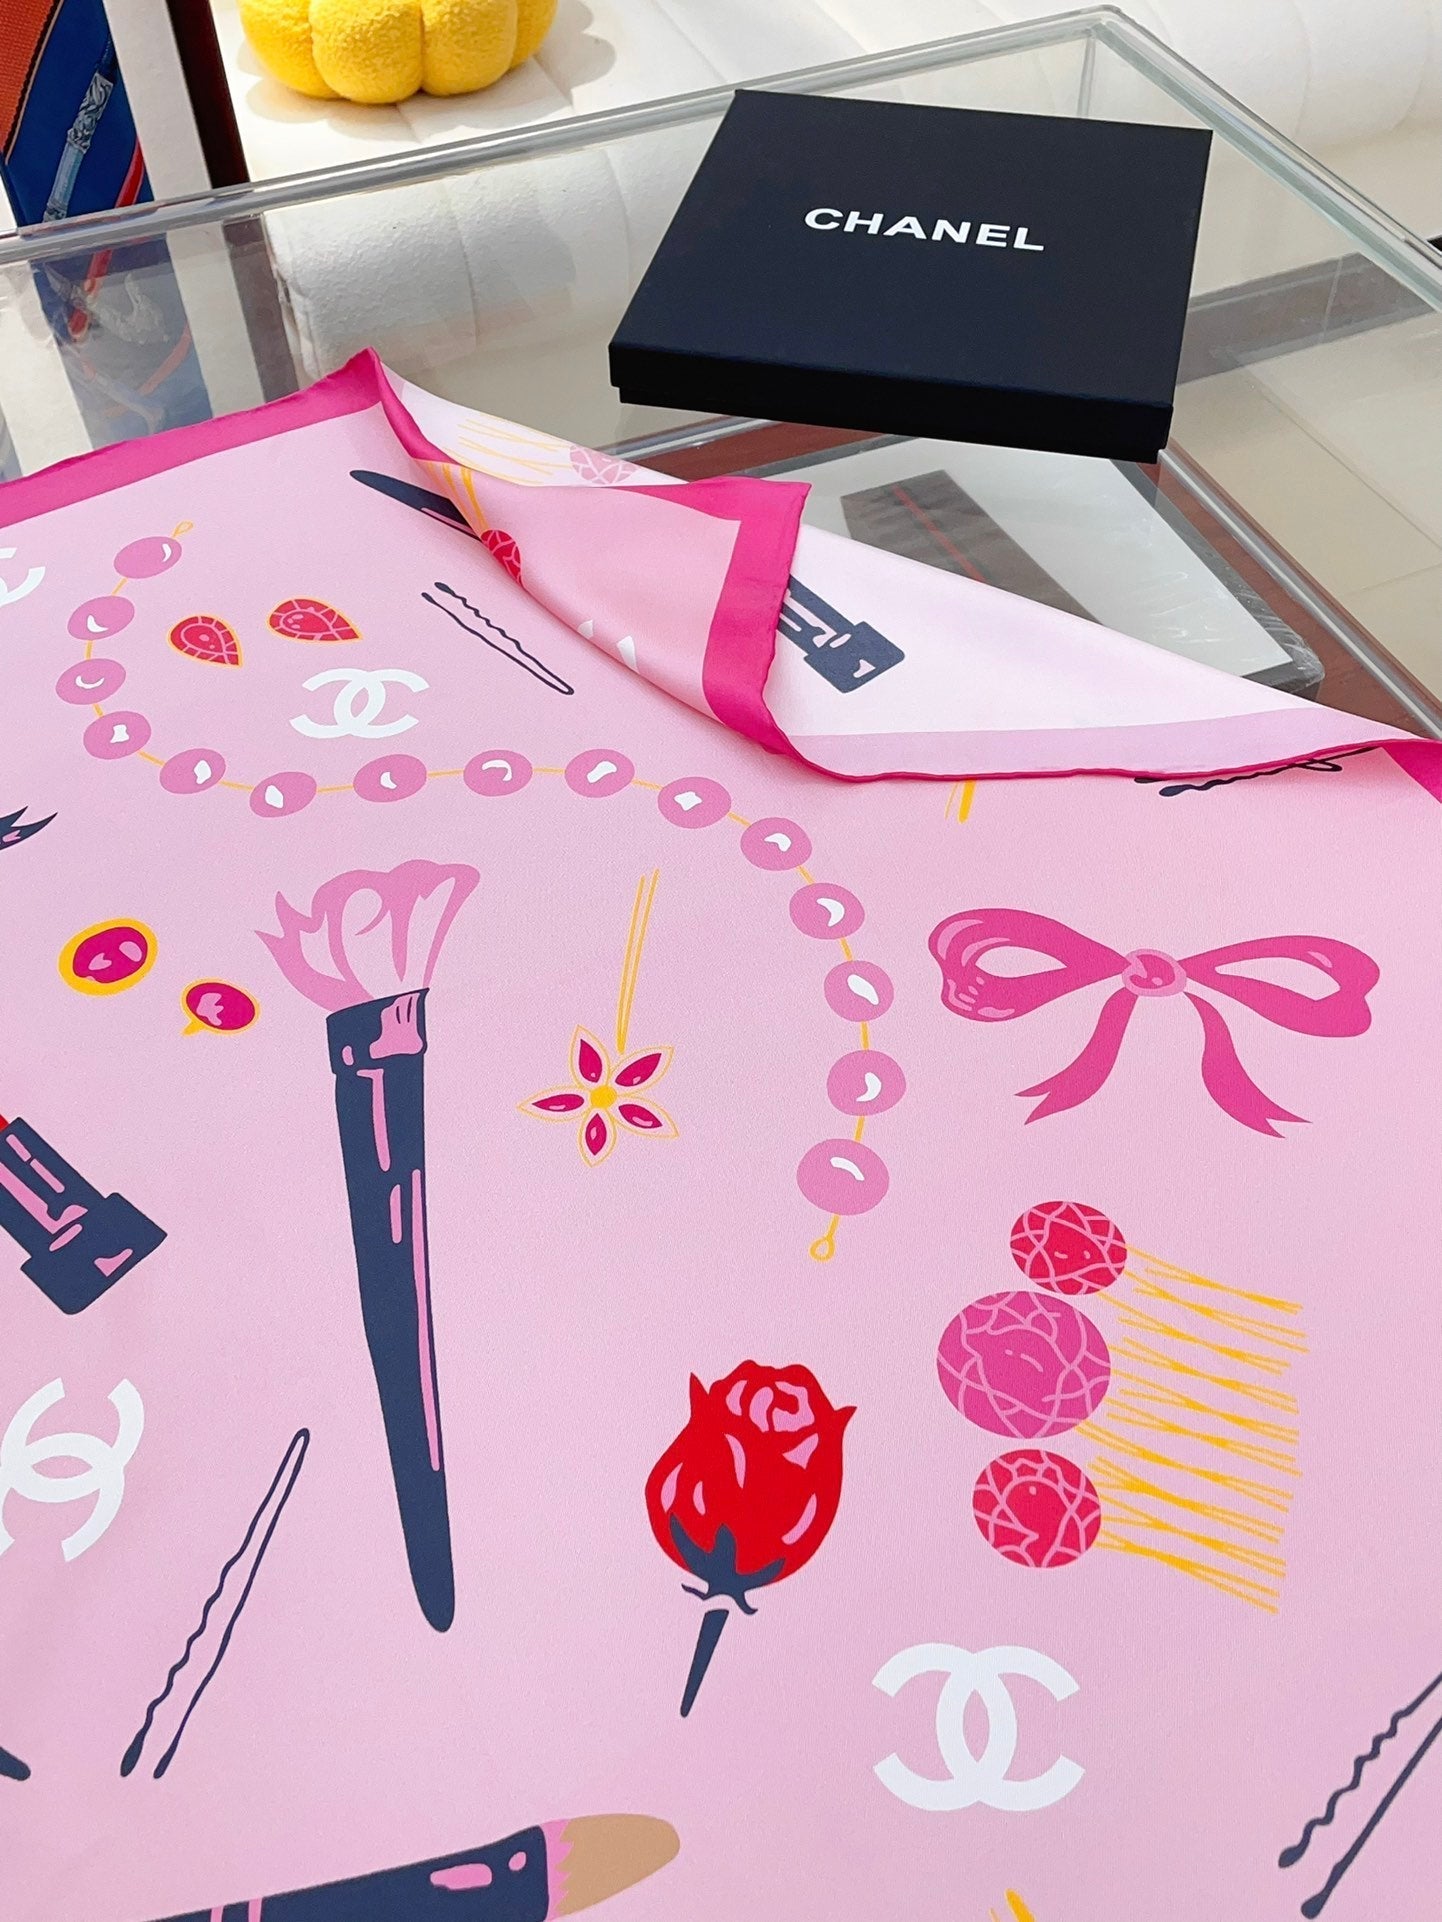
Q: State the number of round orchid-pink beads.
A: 15